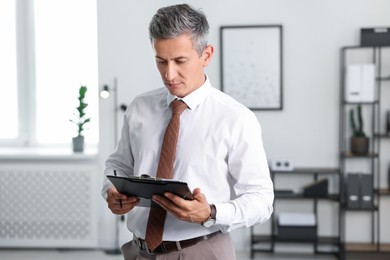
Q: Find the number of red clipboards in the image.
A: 0